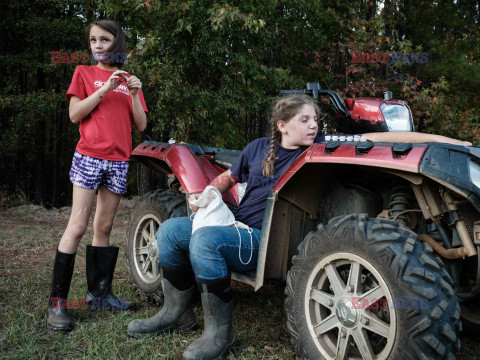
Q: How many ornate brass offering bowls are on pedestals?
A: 0